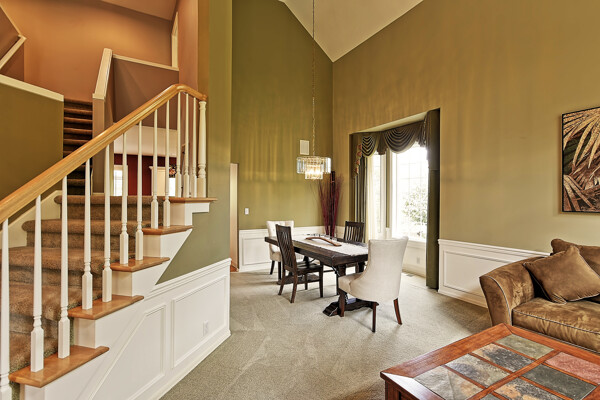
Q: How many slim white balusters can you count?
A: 12